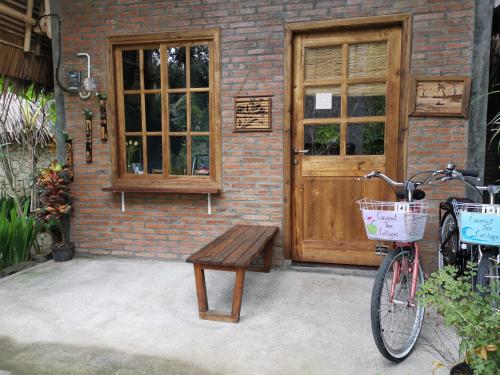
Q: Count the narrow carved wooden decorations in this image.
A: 3